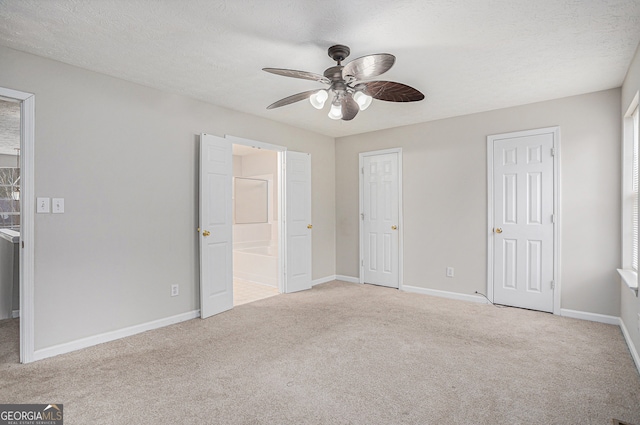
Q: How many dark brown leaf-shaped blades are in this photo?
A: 5